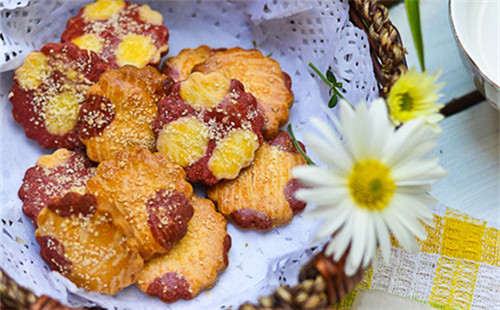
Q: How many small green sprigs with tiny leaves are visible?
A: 1